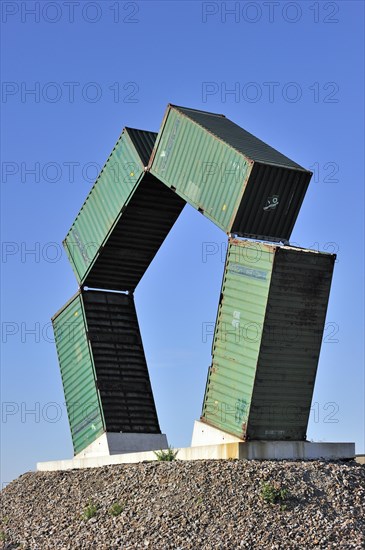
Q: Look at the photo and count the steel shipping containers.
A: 4